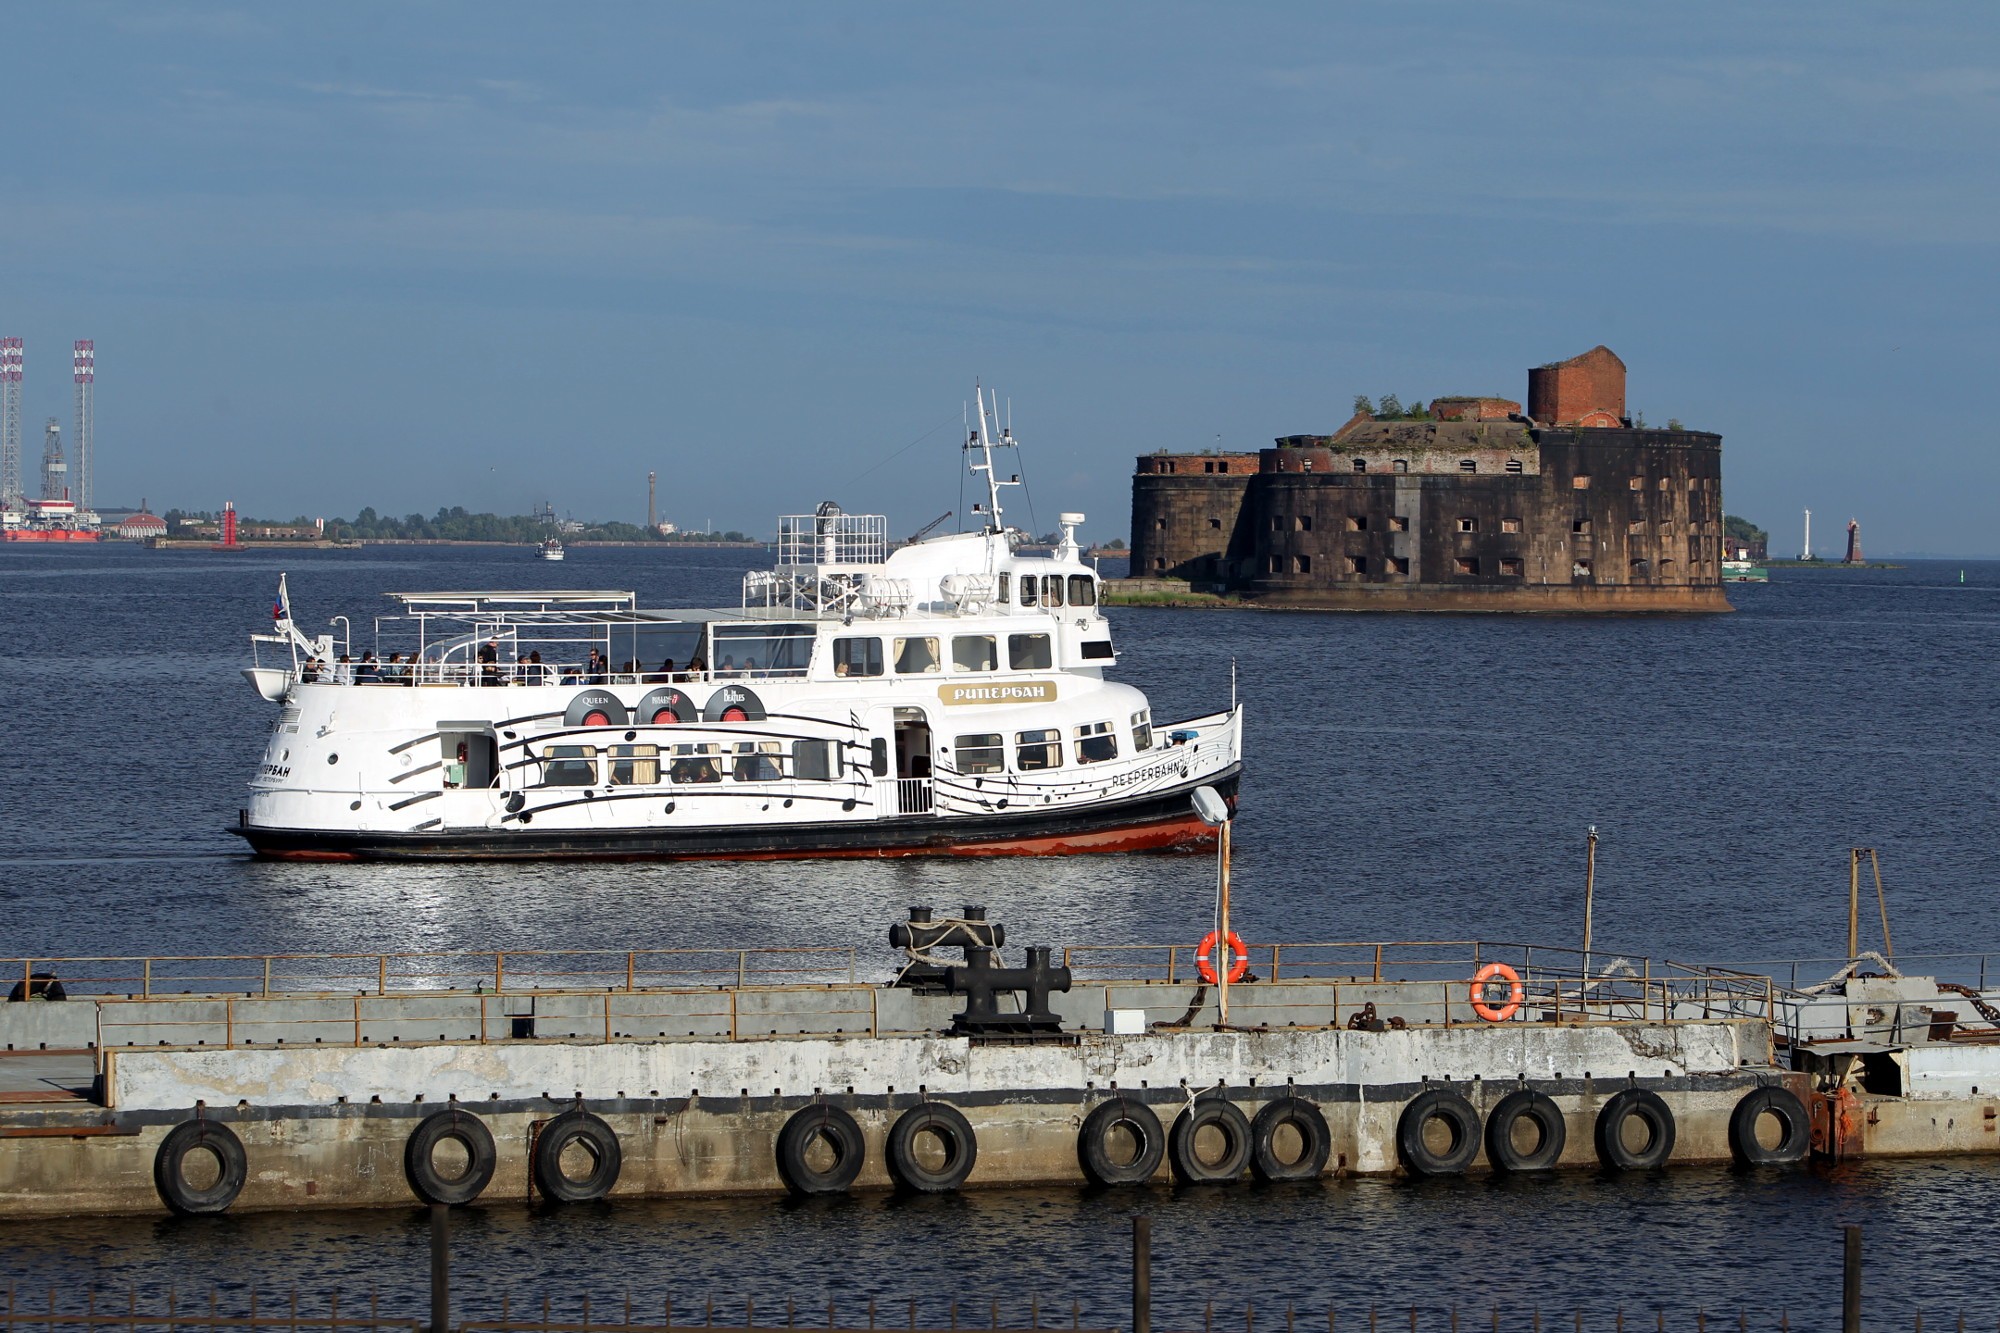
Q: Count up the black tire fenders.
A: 12